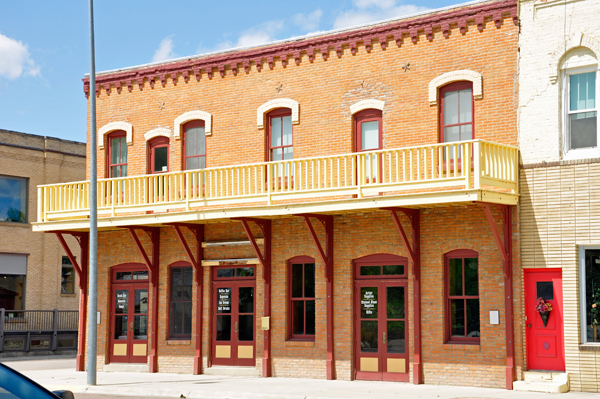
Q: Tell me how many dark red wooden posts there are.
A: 7